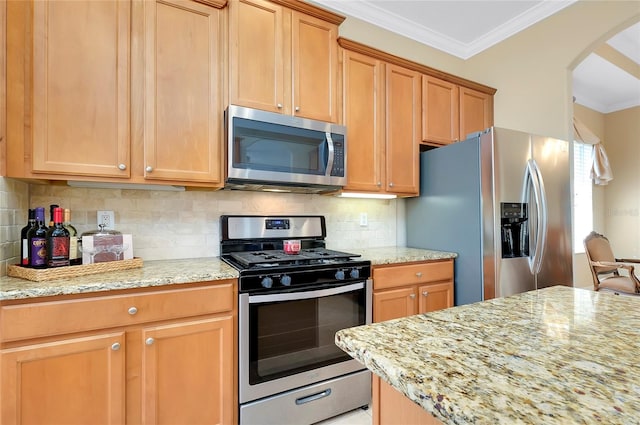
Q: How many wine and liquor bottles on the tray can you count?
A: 5